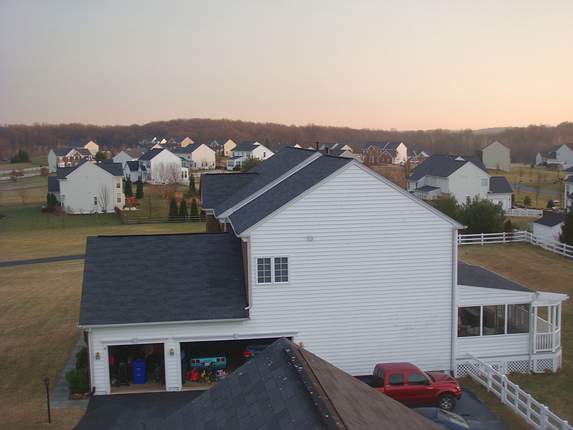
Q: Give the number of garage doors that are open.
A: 2